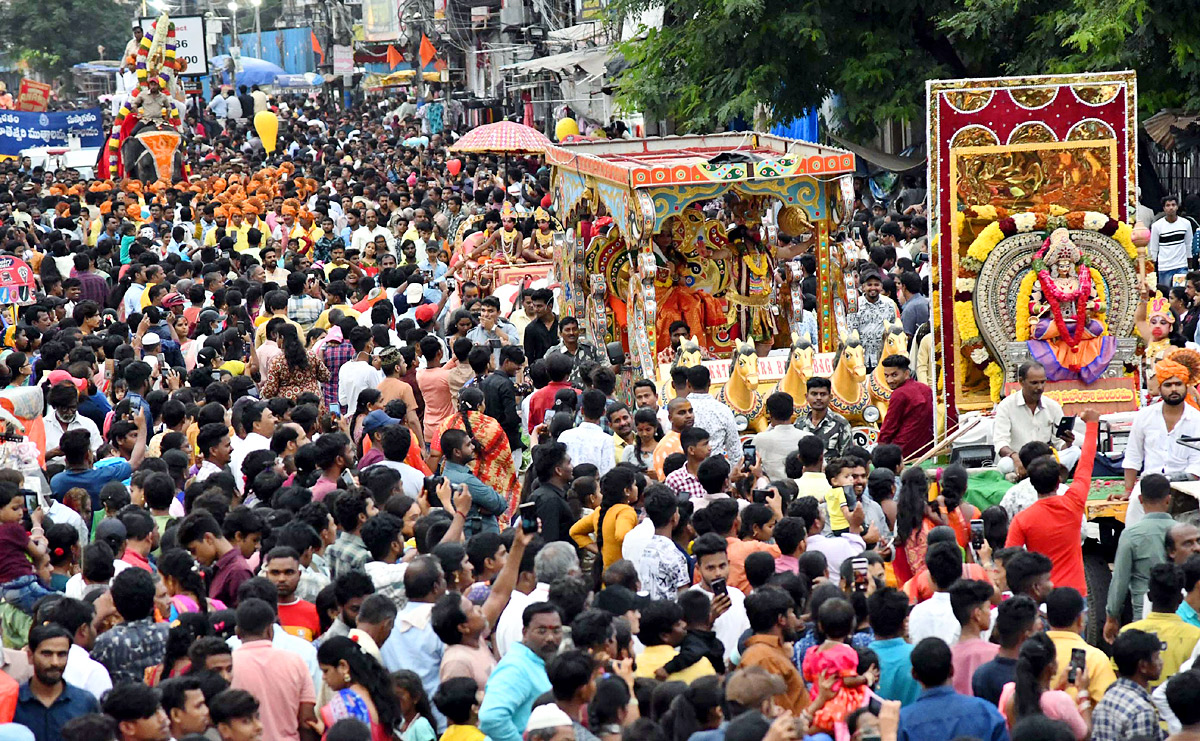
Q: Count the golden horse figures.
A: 5